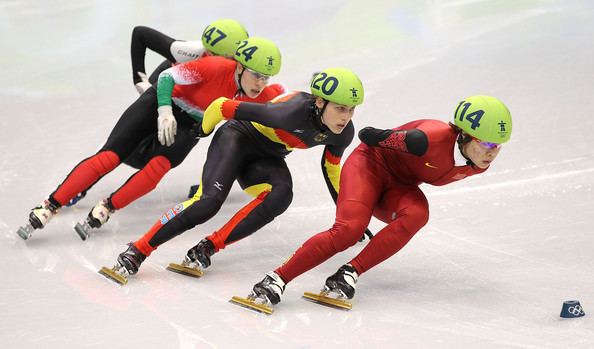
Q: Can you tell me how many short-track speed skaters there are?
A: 4